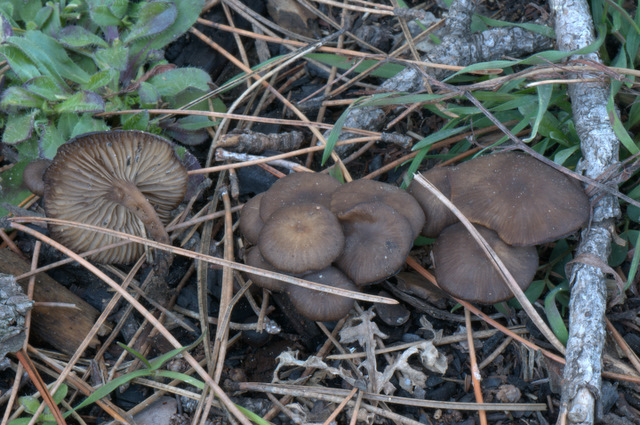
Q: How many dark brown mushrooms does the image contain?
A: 12